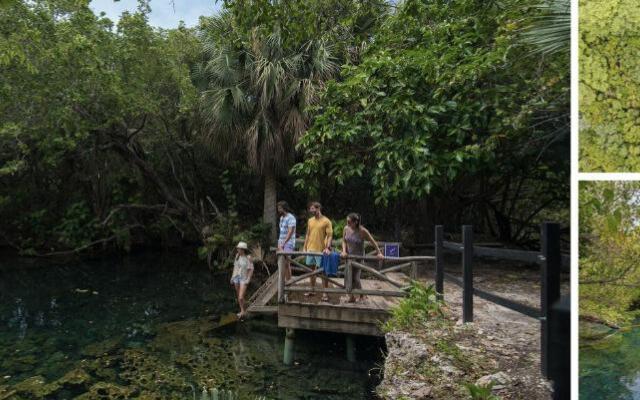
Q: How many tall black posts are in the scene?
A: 3